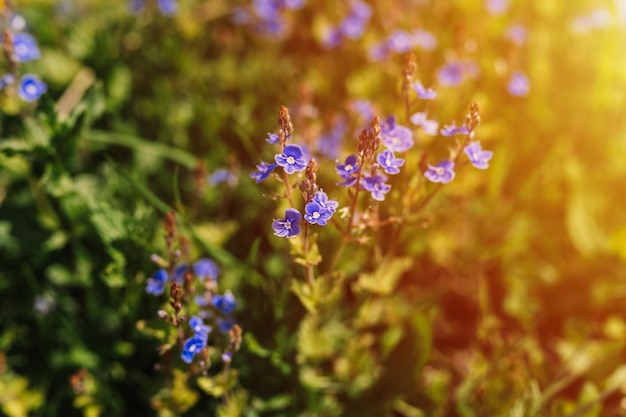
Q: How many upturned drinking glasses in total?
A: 0